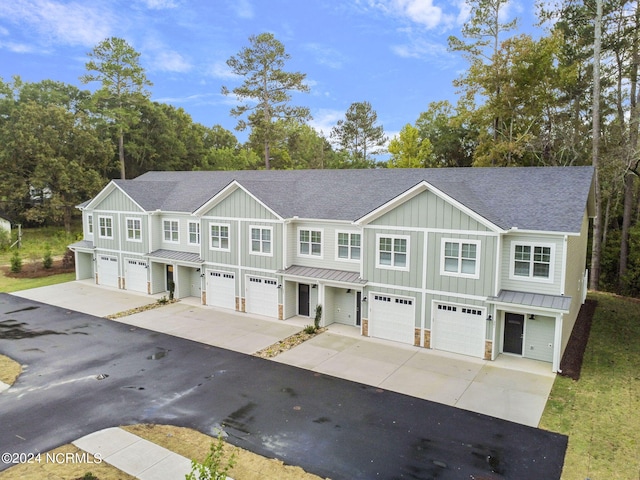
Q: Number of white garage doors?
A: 6